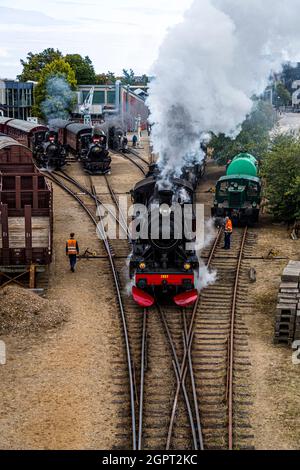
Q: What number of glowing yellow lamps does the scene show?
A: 2